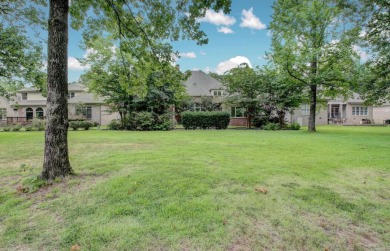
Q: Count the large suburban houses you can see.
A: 3